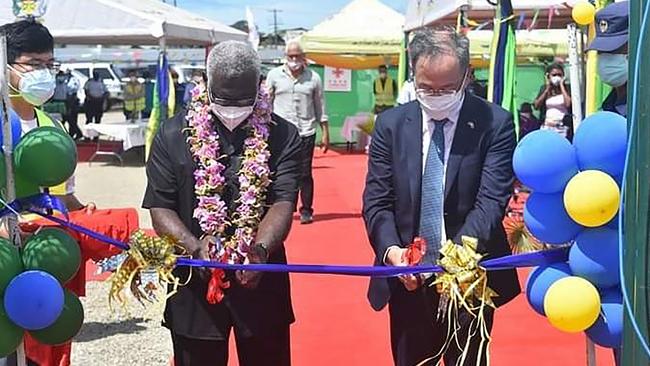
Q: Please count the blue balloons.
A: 8